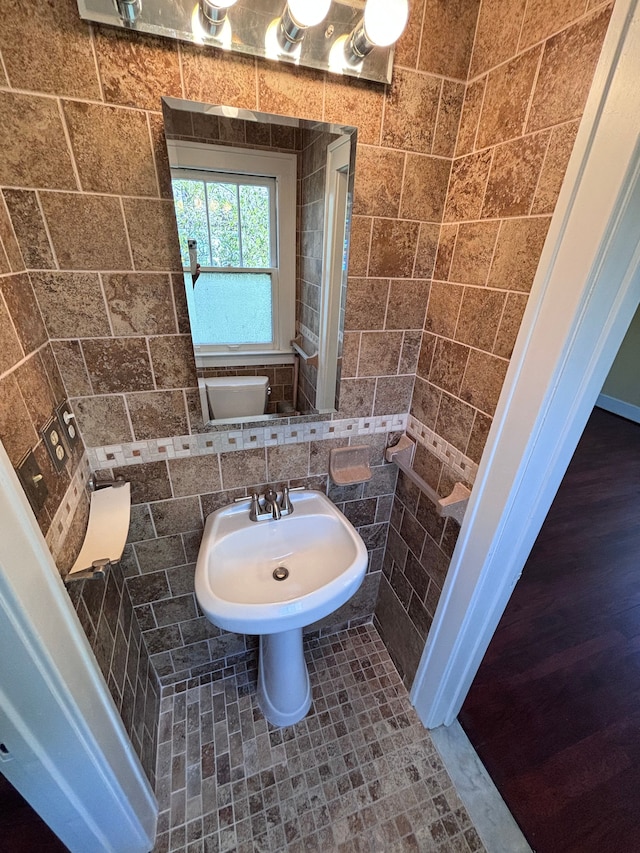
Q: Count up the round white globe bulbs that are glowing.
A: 3